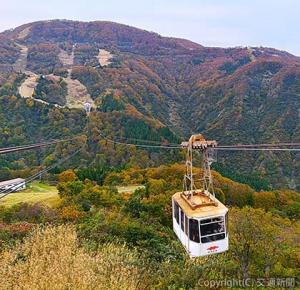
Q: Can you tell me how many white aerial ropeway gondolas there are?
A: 1